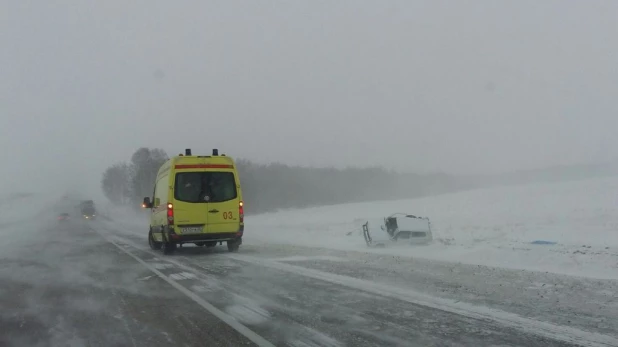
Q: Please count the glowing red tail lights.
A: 2